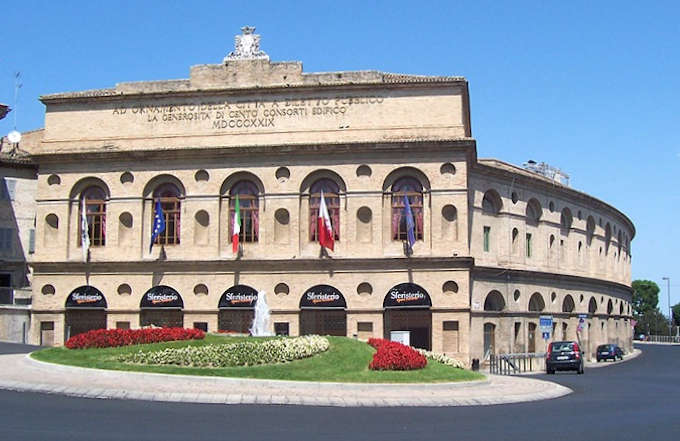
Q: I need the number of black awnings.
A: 5